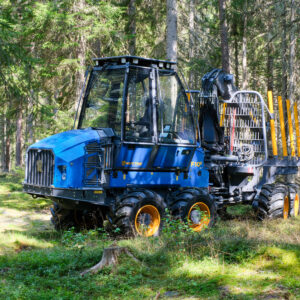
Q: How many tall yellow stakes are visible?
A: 4